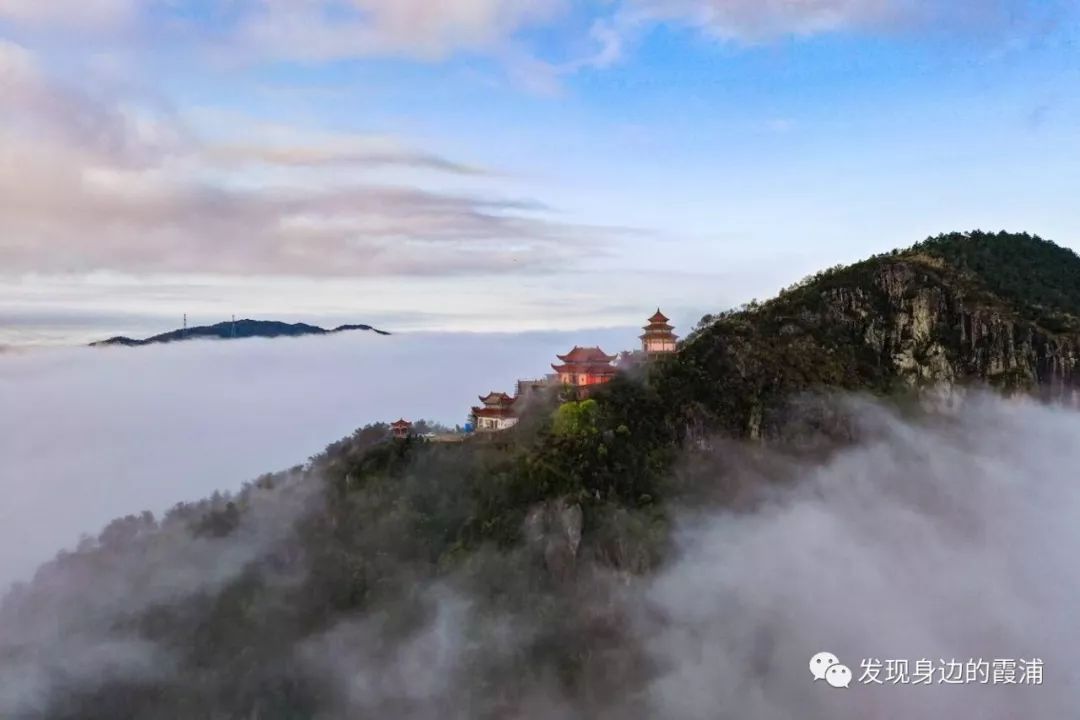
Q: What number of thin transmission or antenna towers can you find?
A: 2